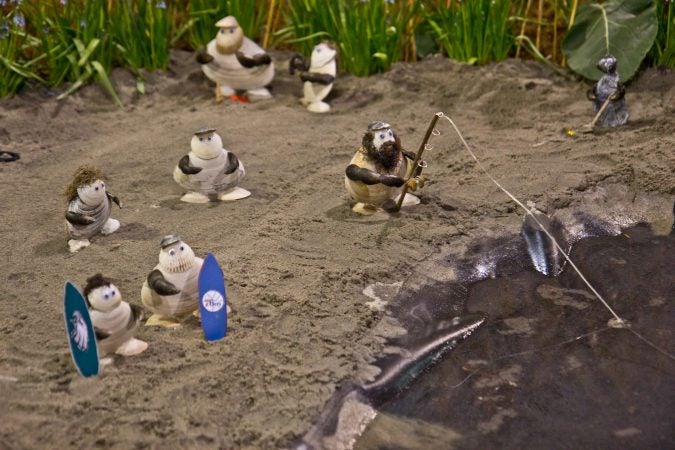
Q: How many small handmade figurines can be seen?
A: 8